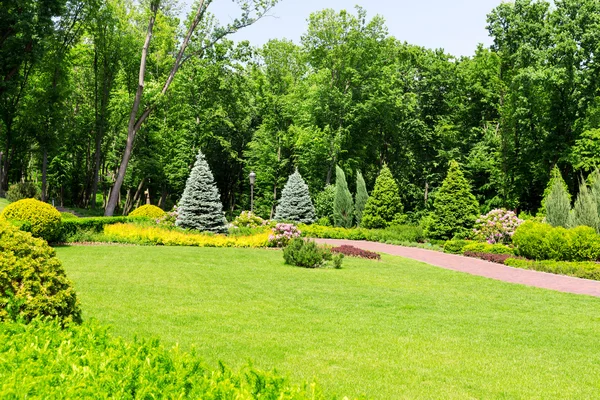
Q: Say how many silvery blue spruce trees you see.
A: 2